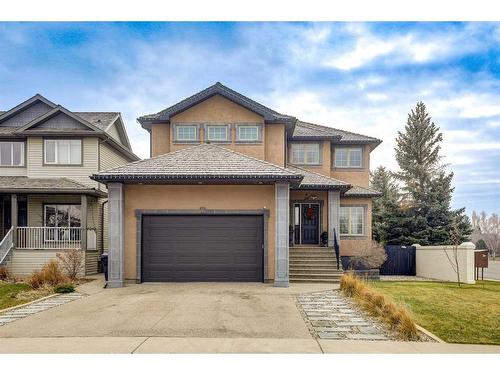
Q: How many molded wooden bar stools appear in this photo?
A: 0